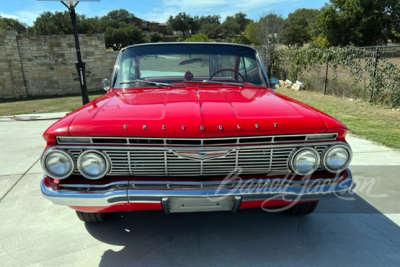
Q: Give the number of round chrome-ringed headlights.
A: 4